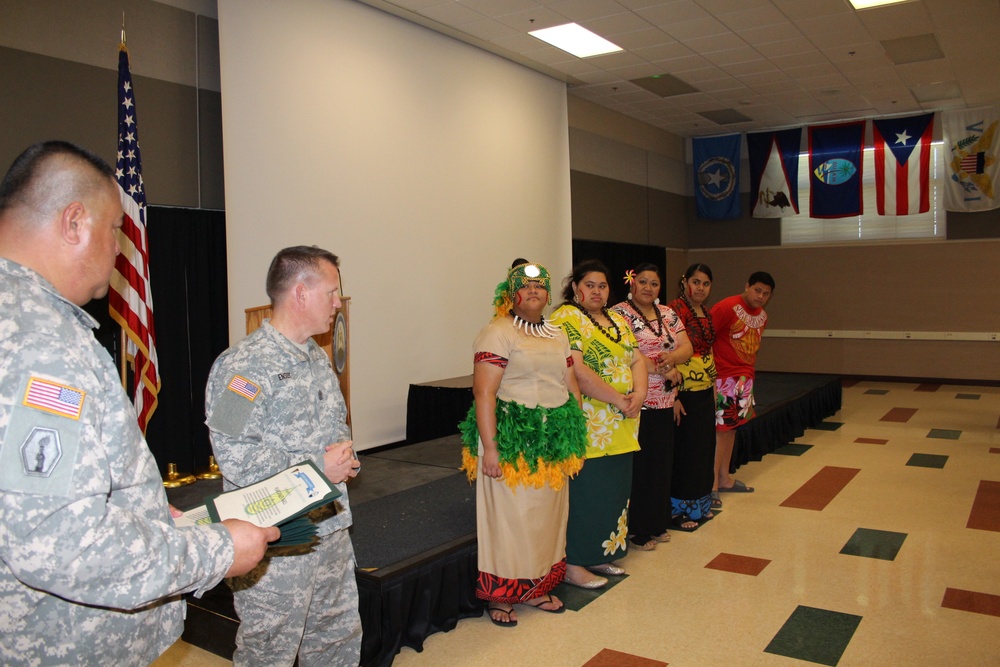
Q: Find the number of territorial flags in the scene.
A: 5